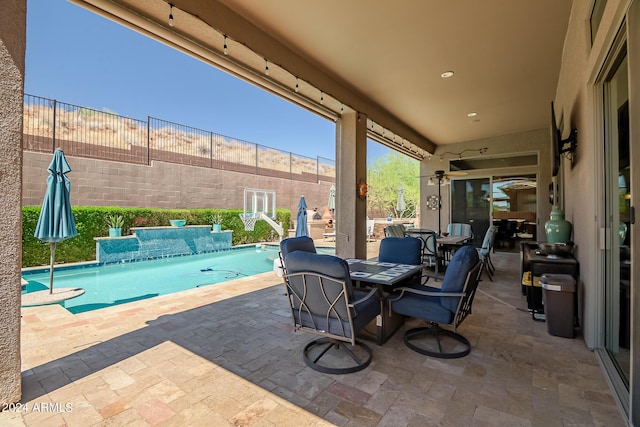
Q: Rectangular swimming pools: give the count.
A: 1